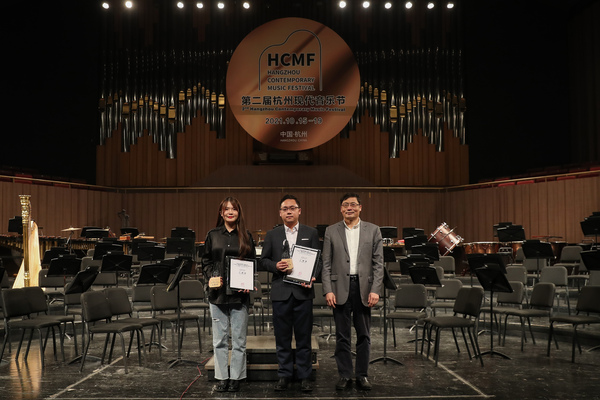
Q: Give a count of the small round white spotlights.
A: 12